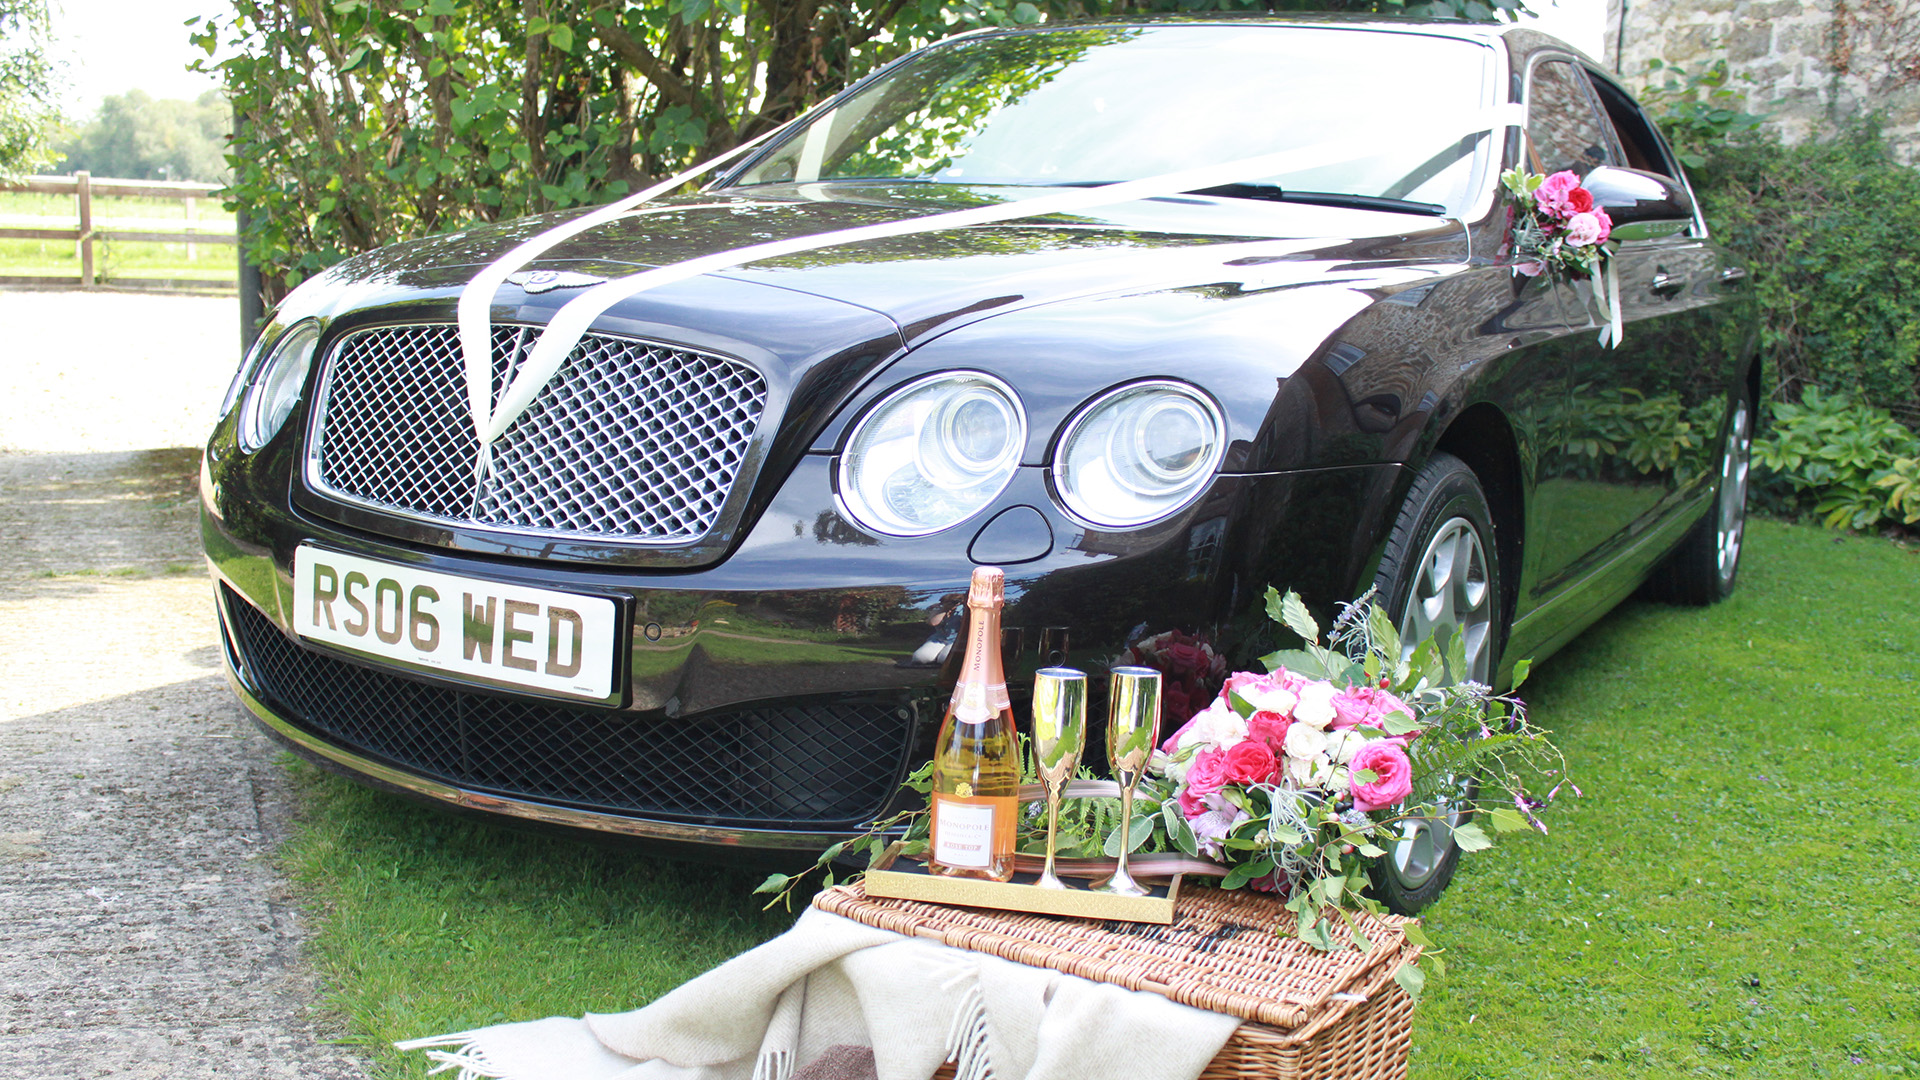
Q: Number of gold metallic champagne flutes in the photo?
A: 2